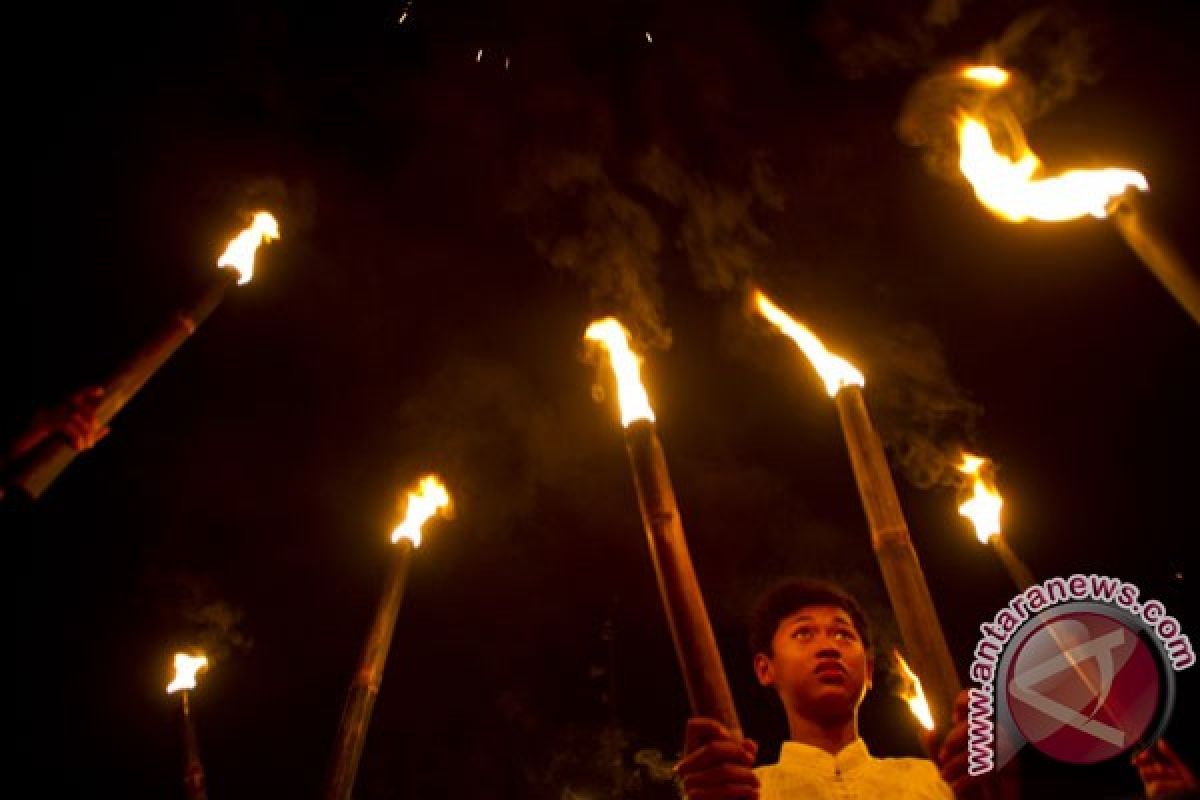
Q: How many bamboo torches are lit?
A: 8